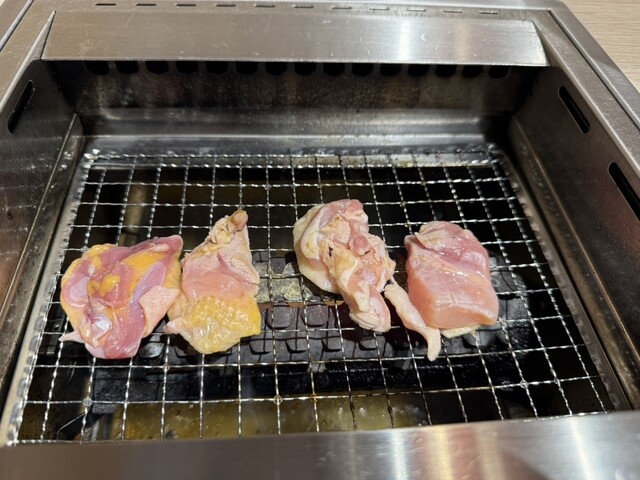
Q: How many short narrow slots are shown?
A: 11